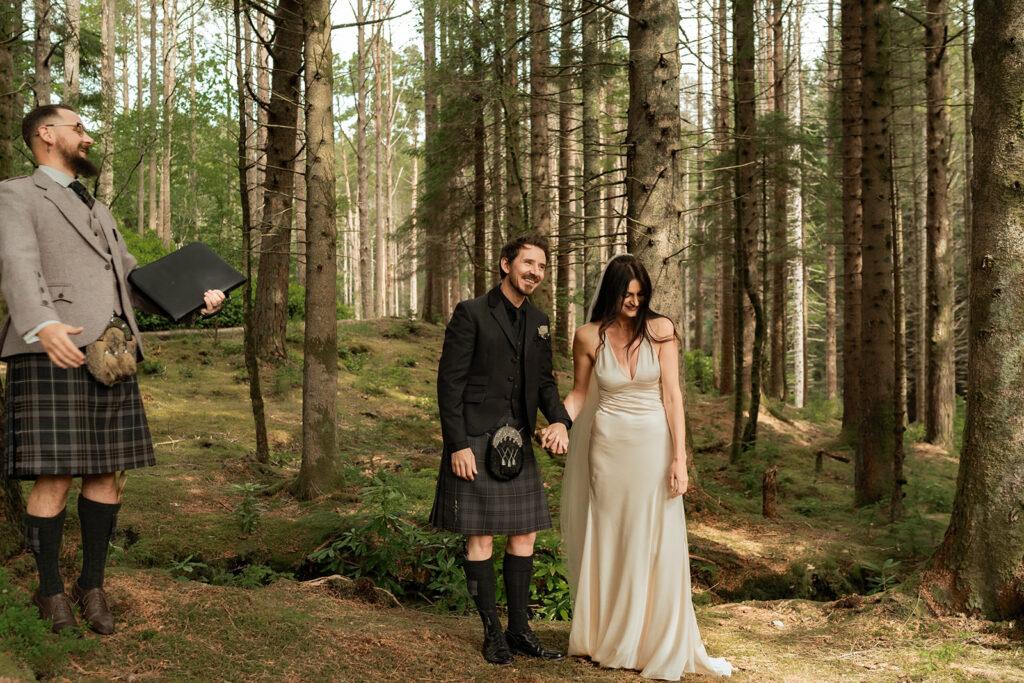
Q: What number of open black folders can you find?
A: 0